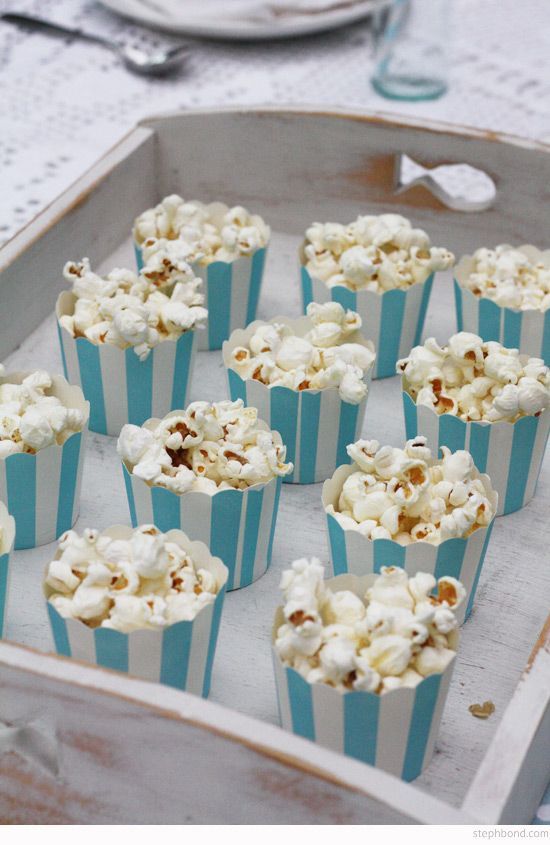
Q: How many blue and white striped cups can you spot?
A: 12